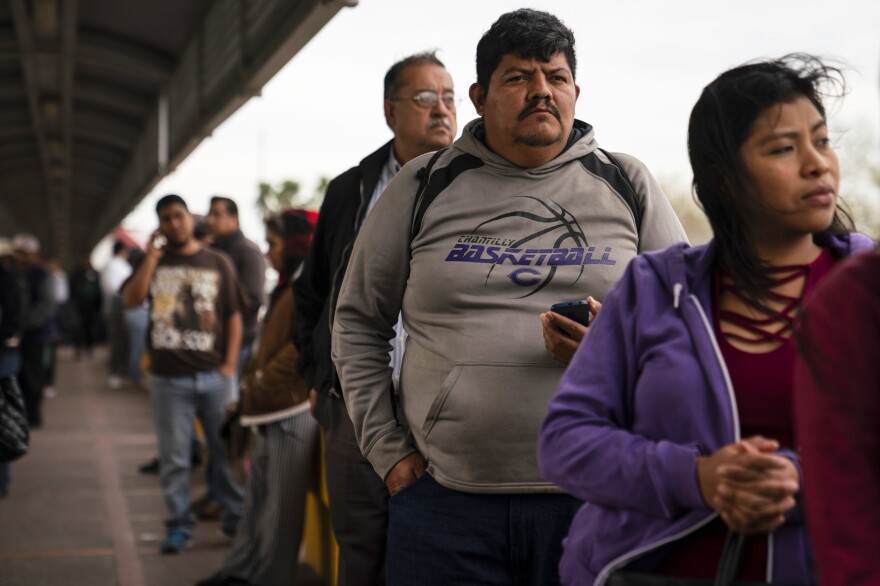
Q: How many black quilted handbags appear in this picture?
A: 1